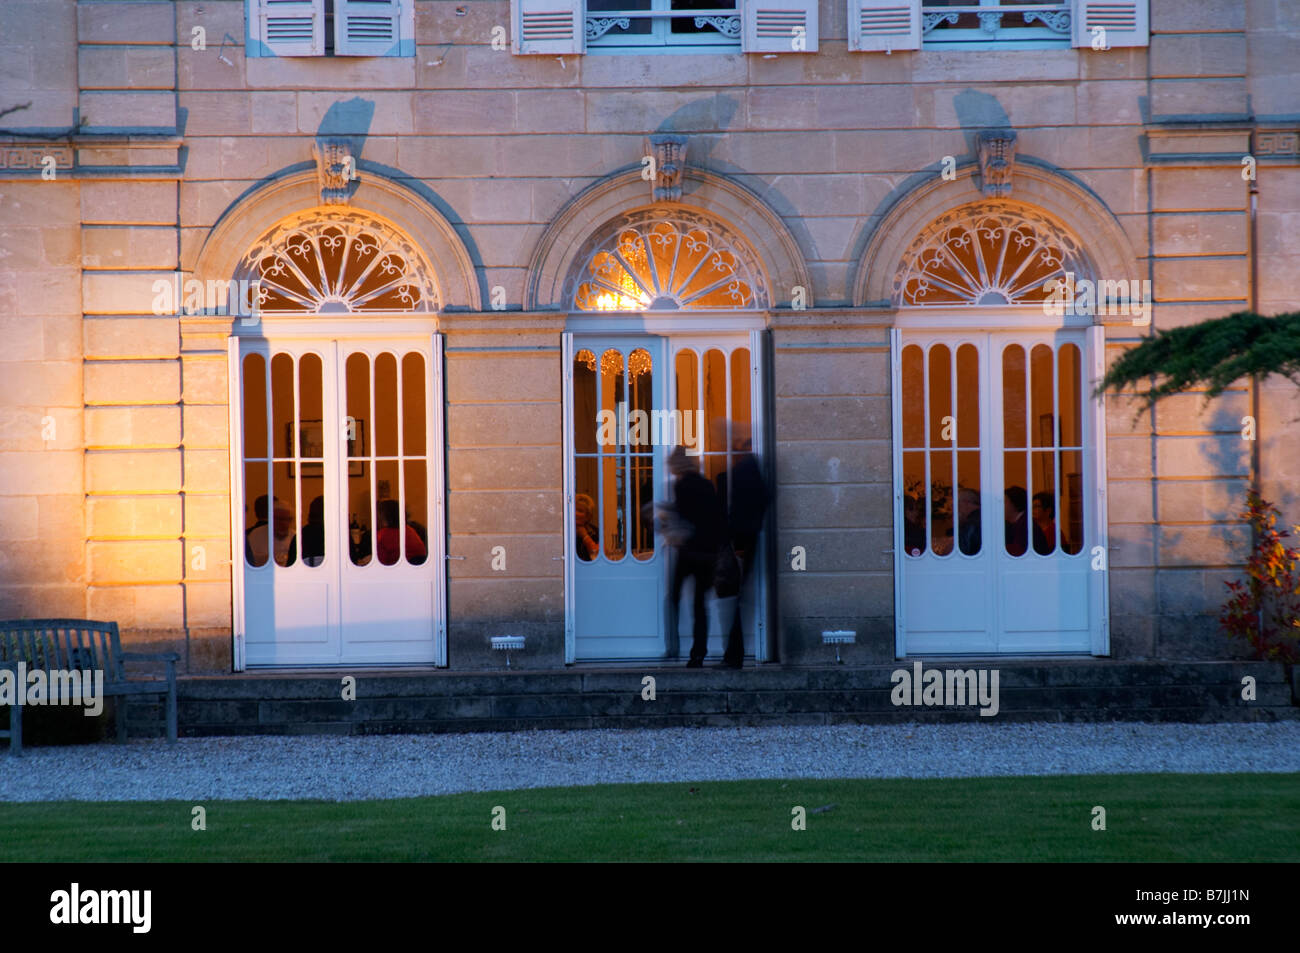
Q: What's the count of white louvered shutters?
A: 6